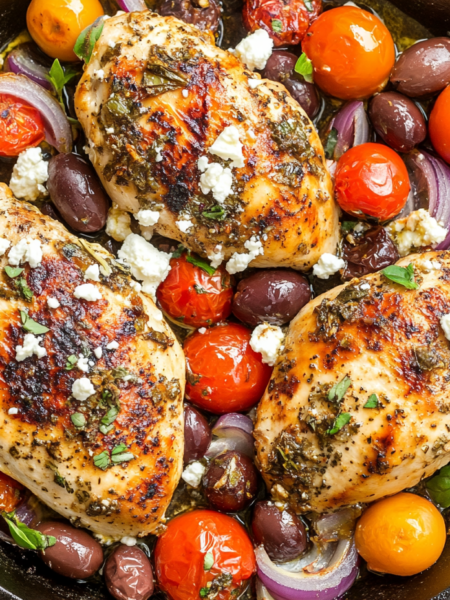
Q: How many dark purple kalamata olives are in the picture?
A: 13